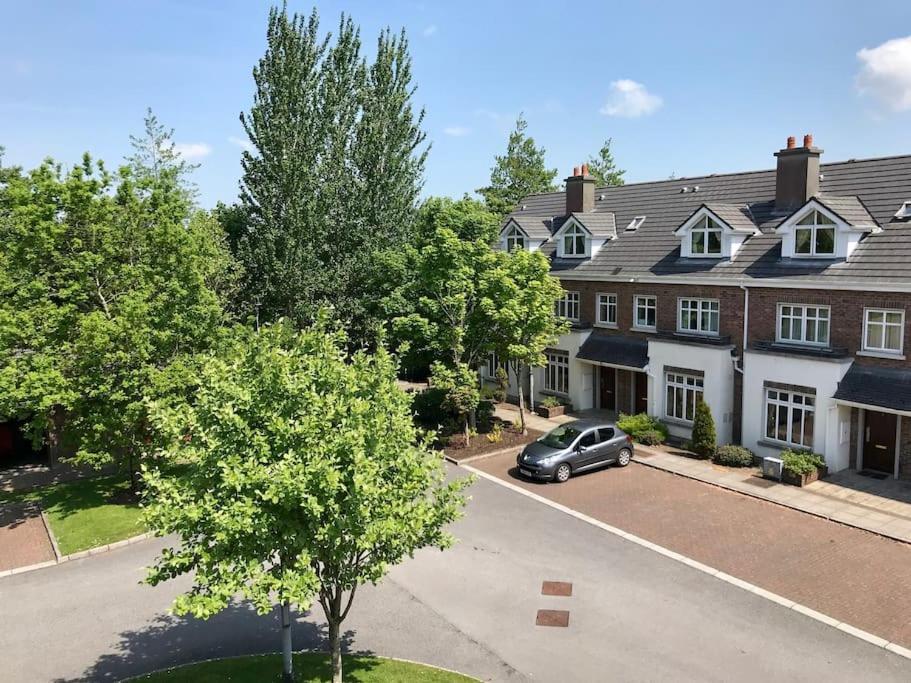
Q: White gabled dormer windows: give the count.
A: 4